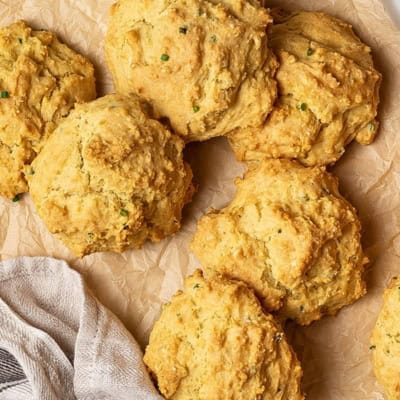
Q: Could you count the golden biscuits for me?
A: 7